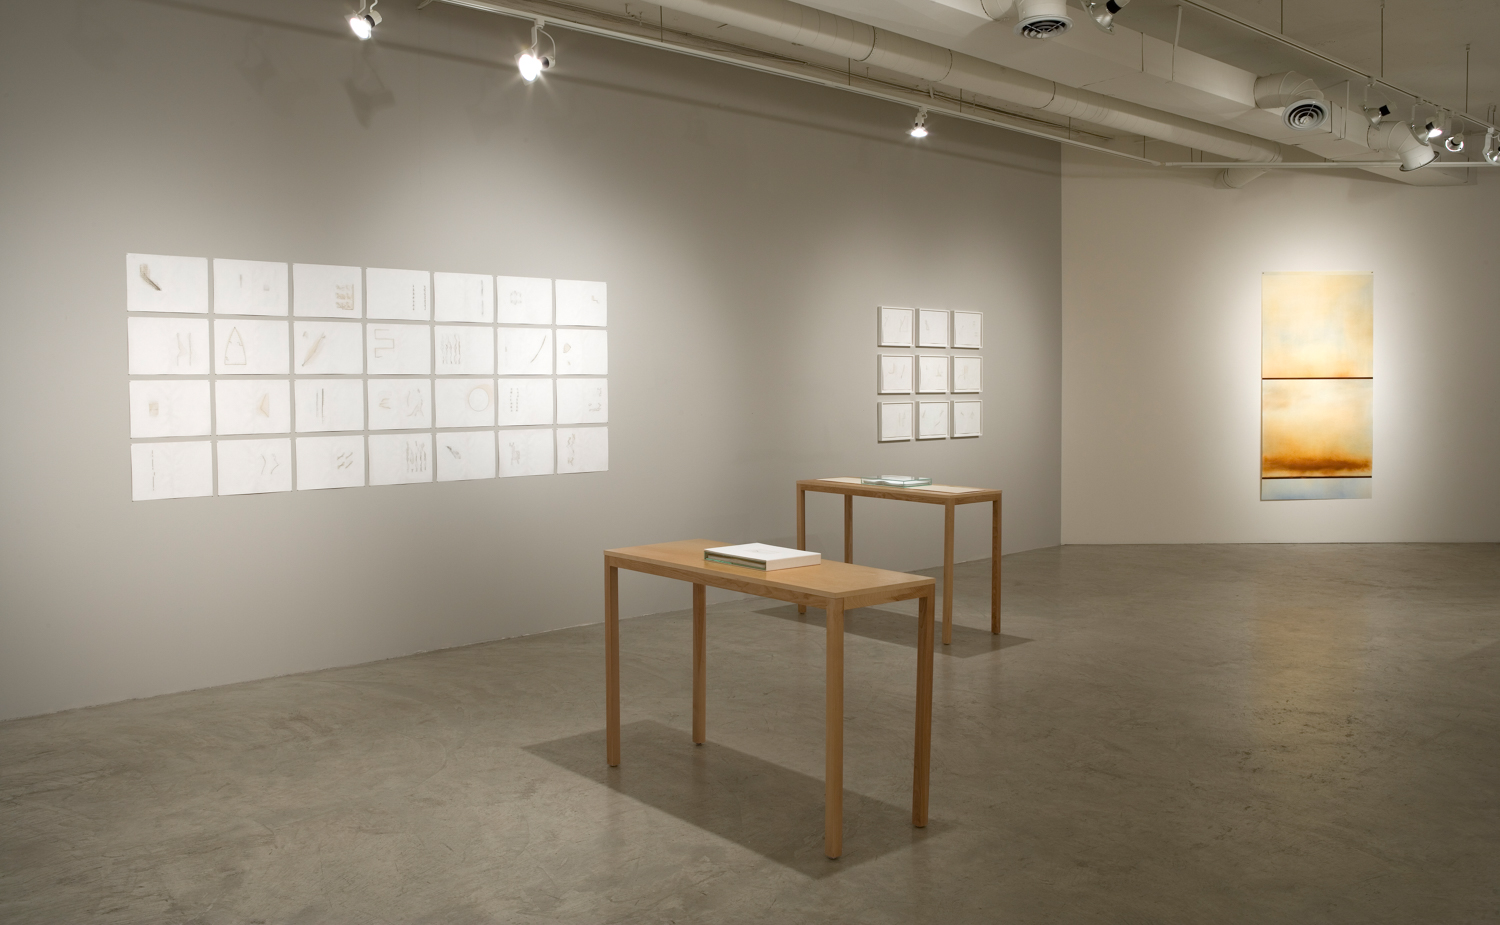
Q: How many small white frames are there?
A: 9